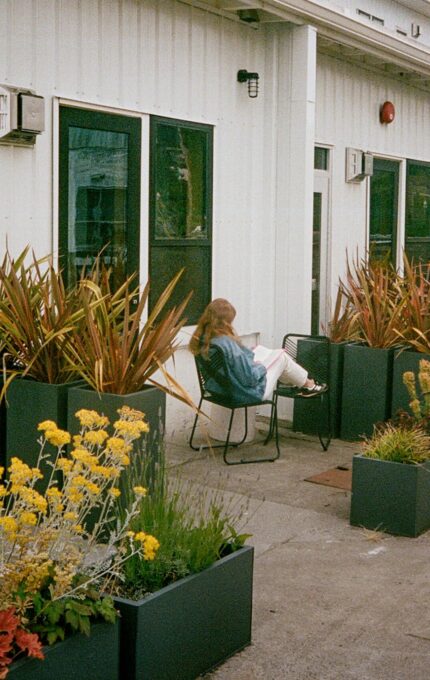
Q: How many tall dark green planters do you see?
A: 5